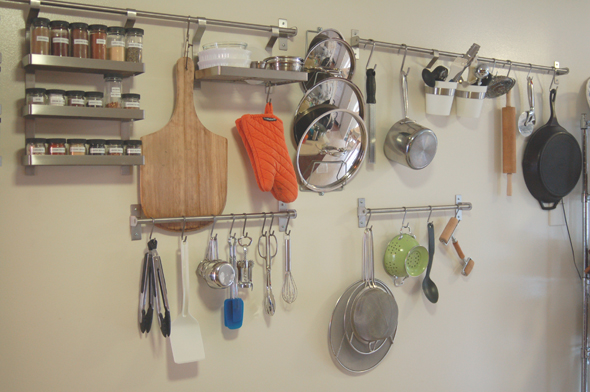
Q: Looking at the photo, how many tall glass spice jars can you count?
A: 7